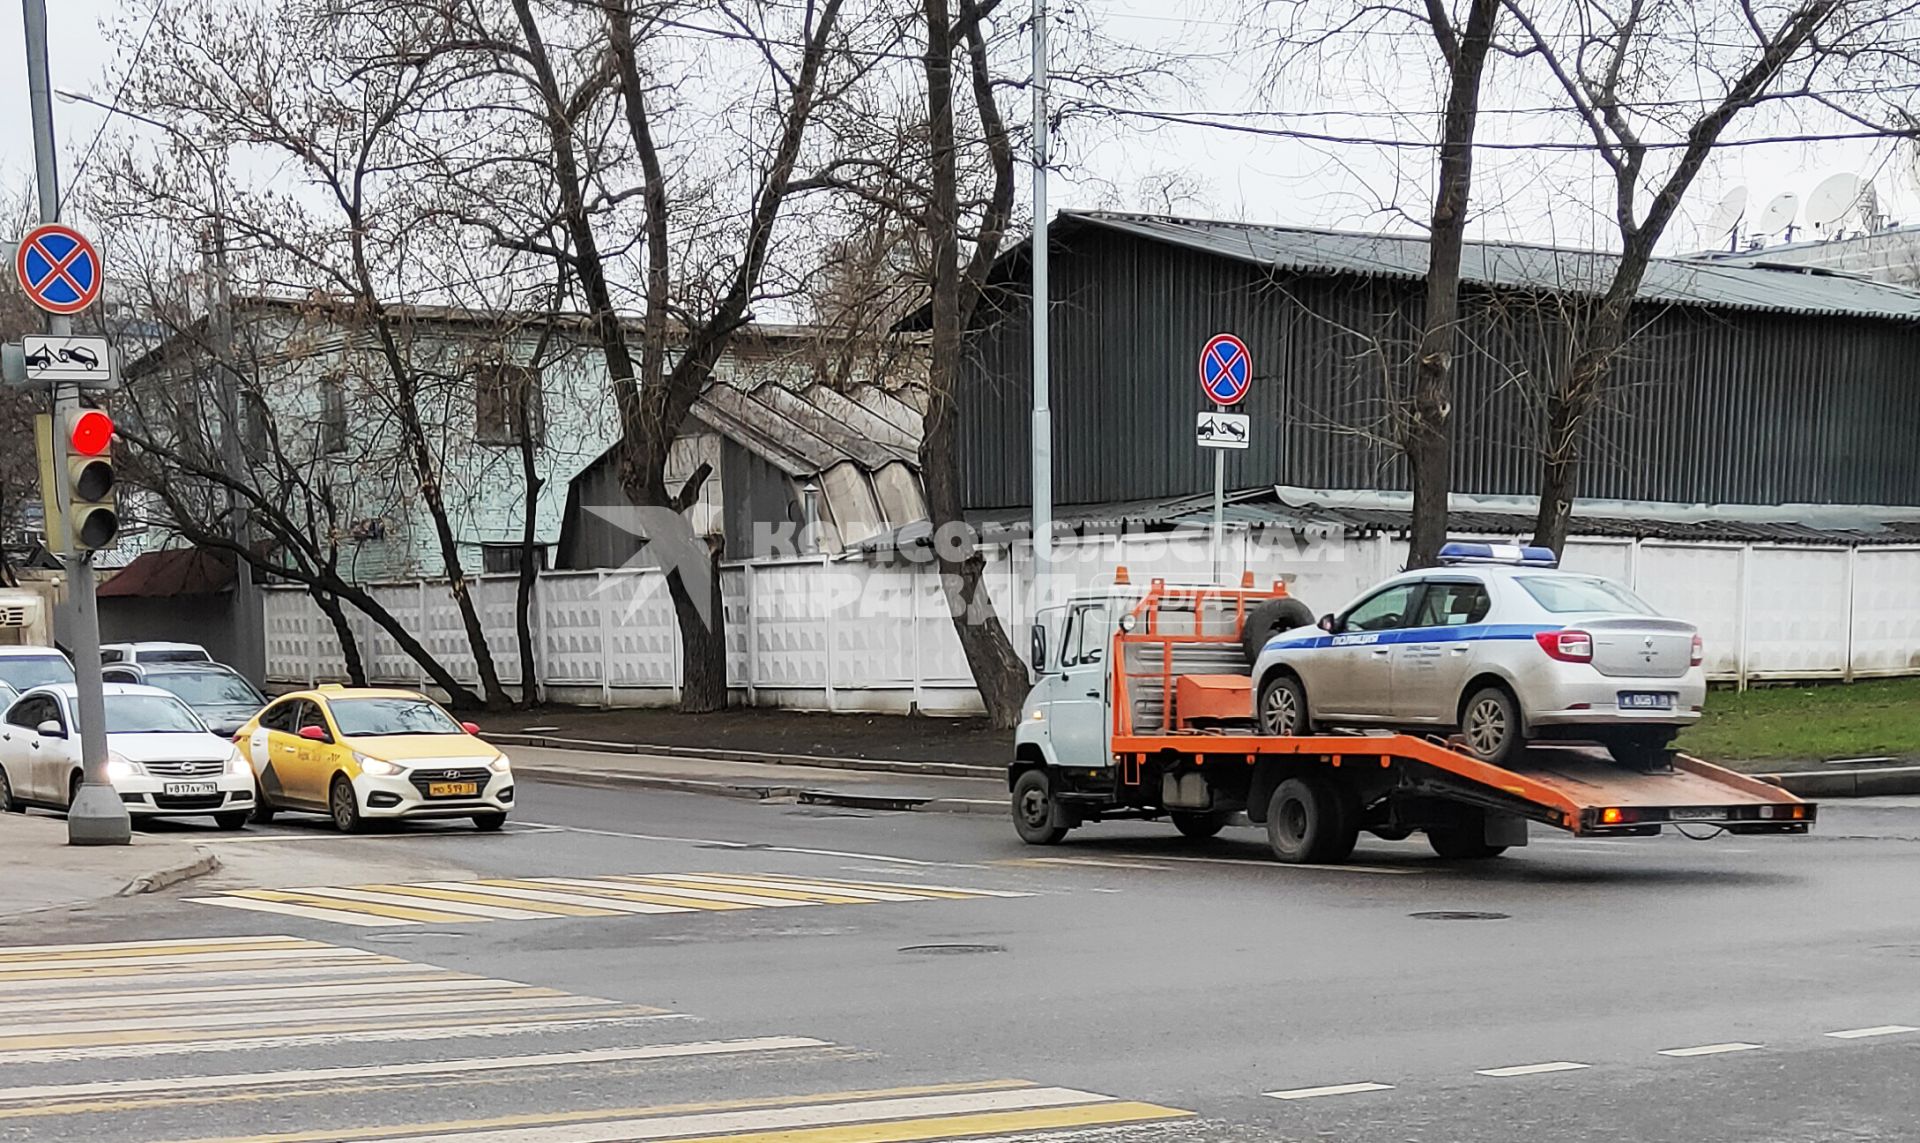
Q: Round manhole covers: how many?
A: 2